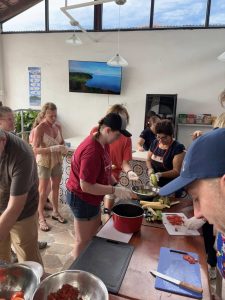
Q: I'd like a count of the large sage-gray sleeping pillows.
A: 0